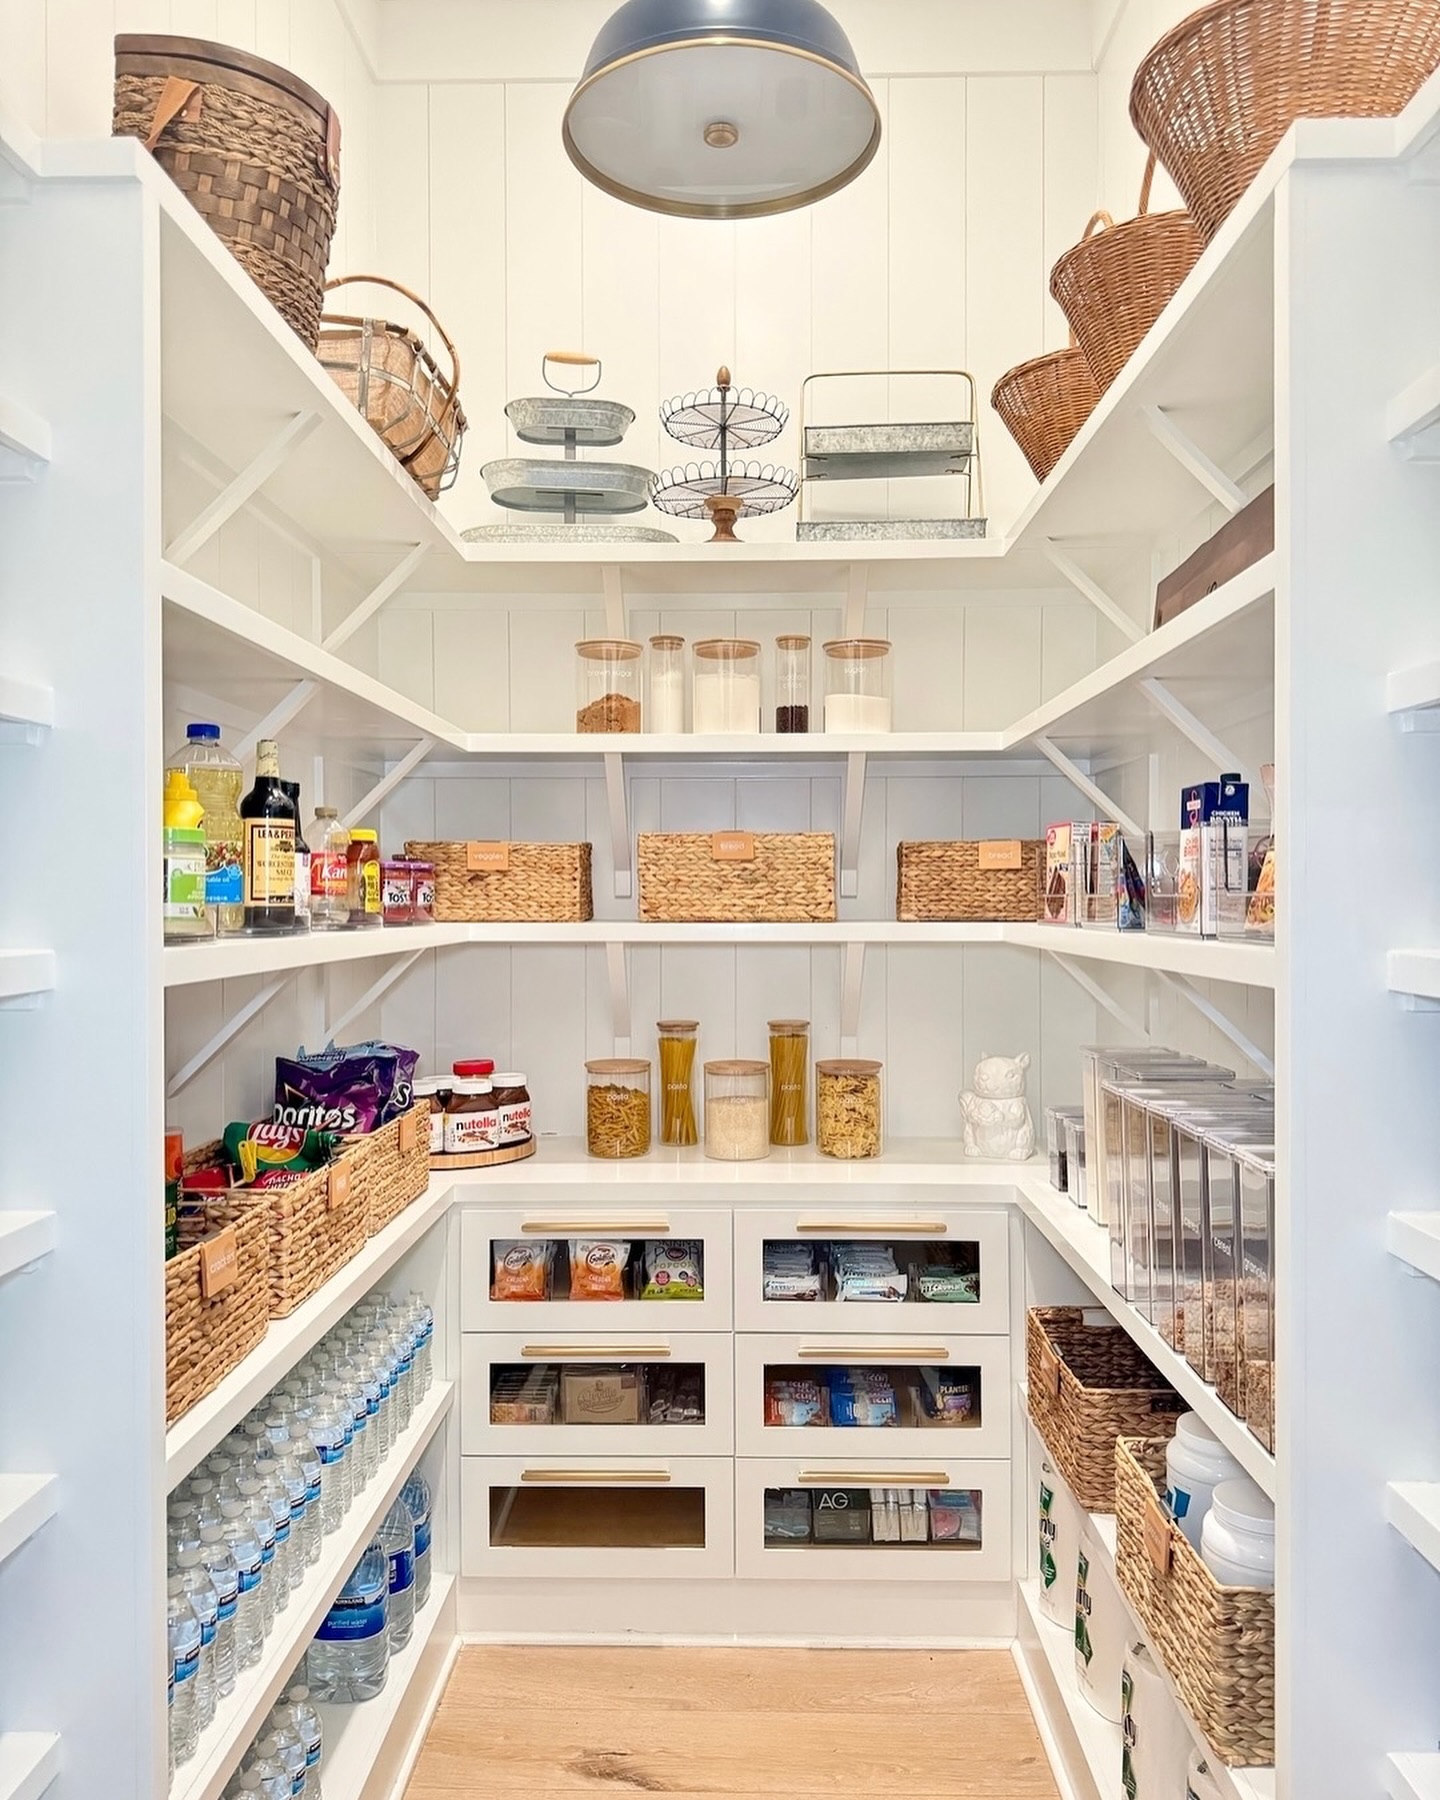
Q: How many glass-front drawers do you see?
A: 6